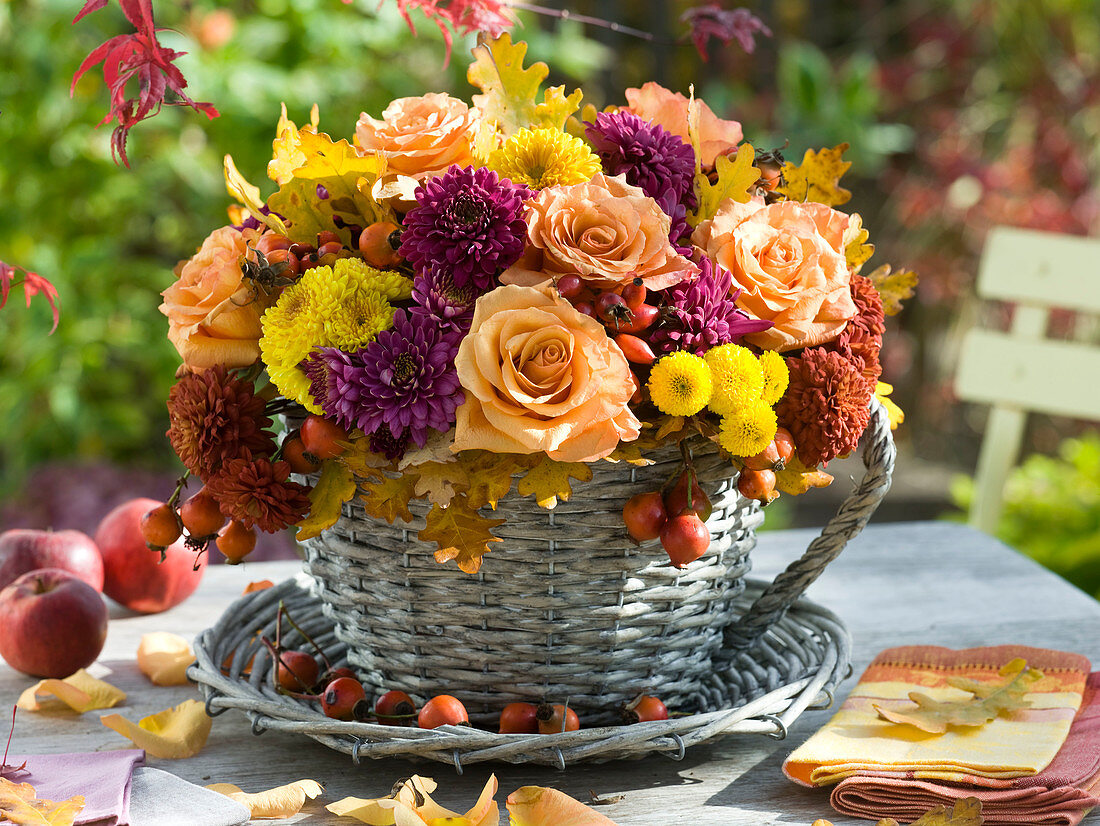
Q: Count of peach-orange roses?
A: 6